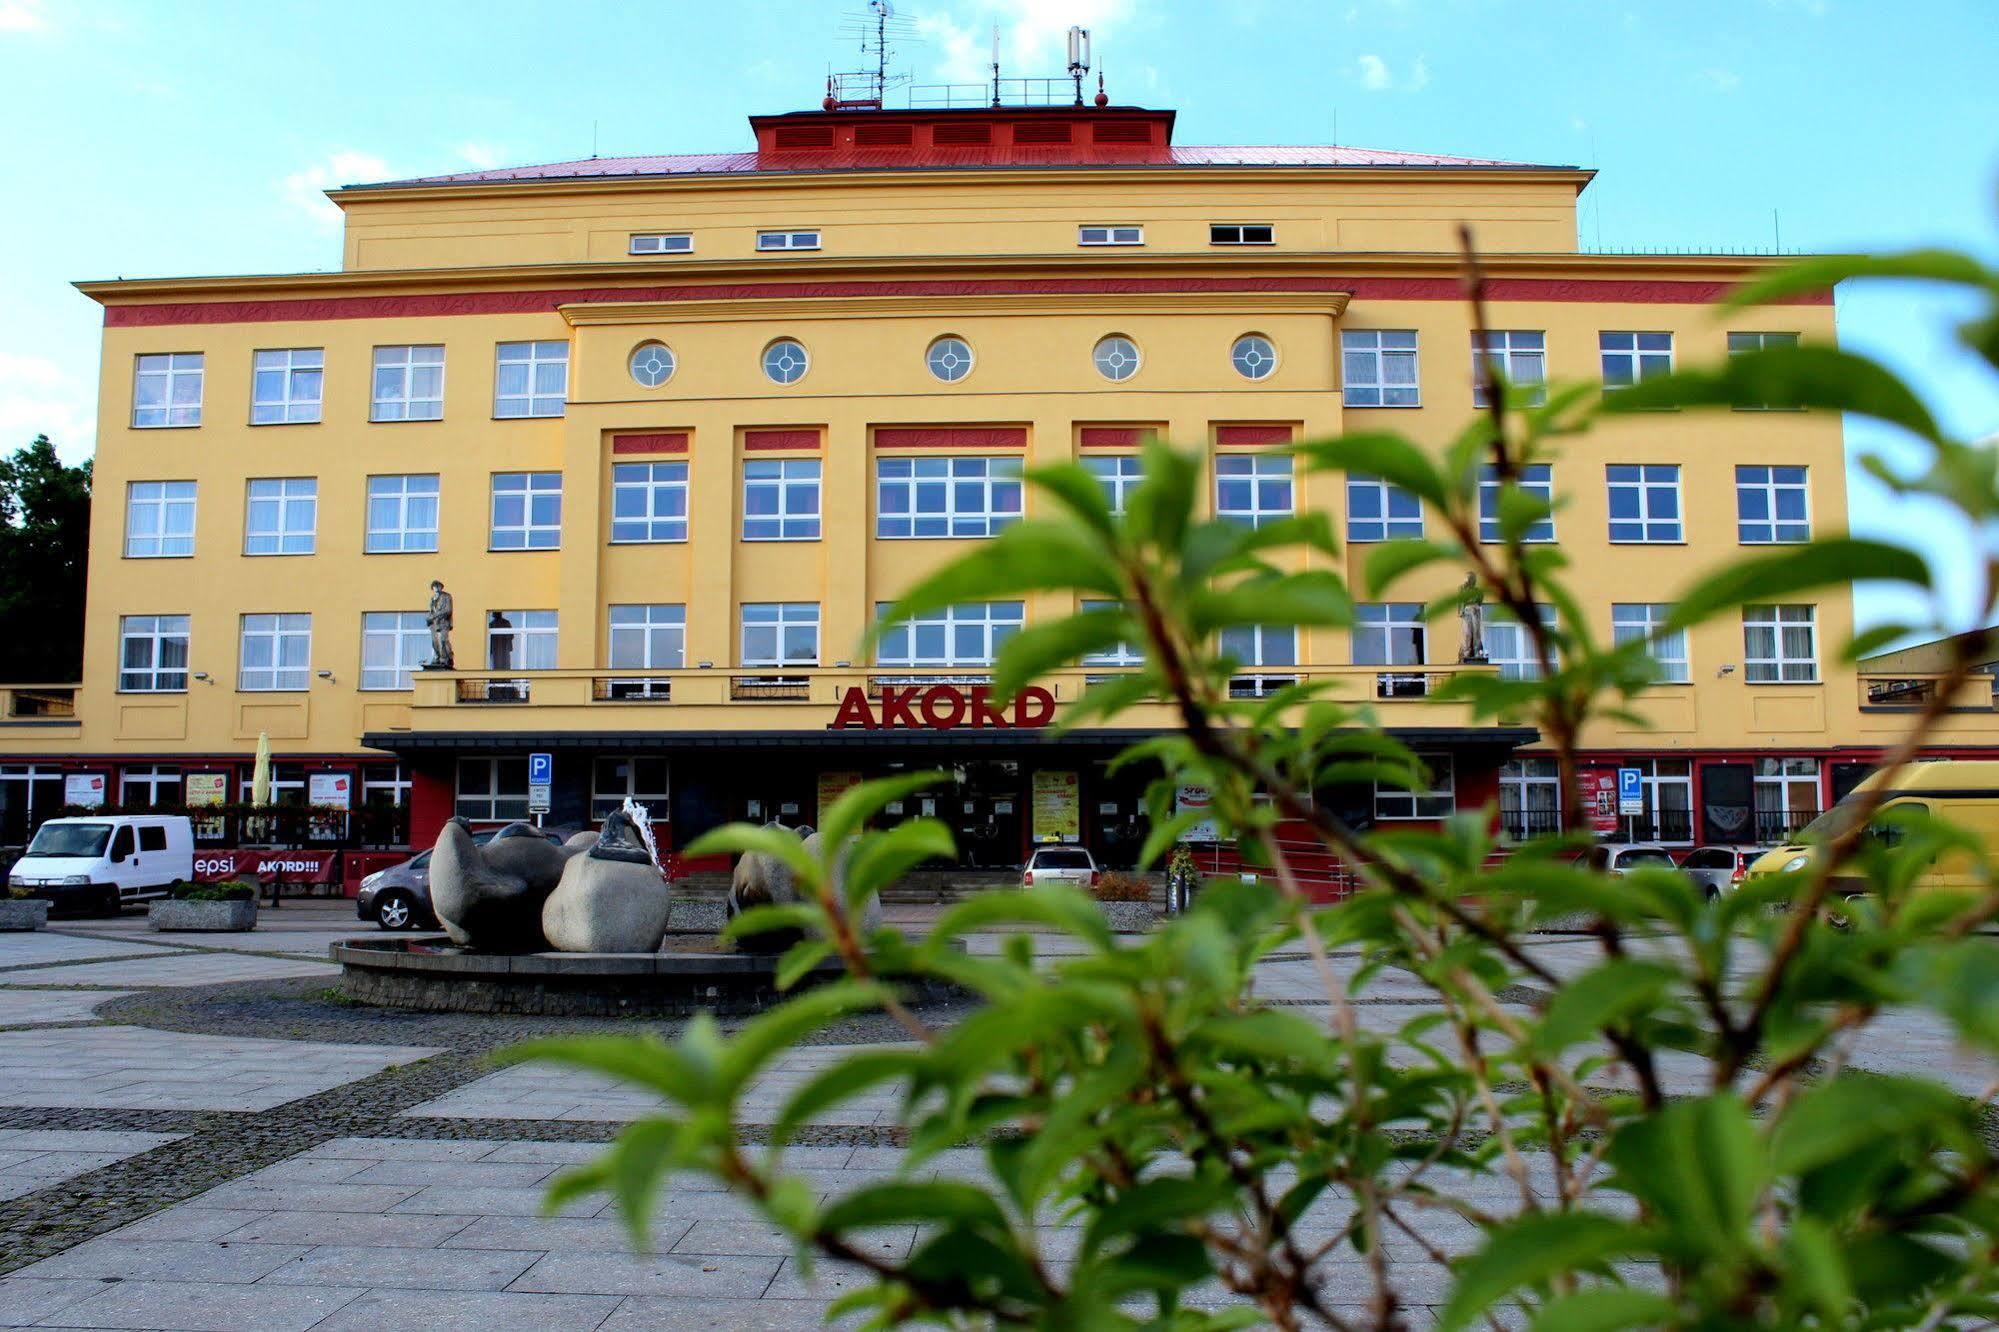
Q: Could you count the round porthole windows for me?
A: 5